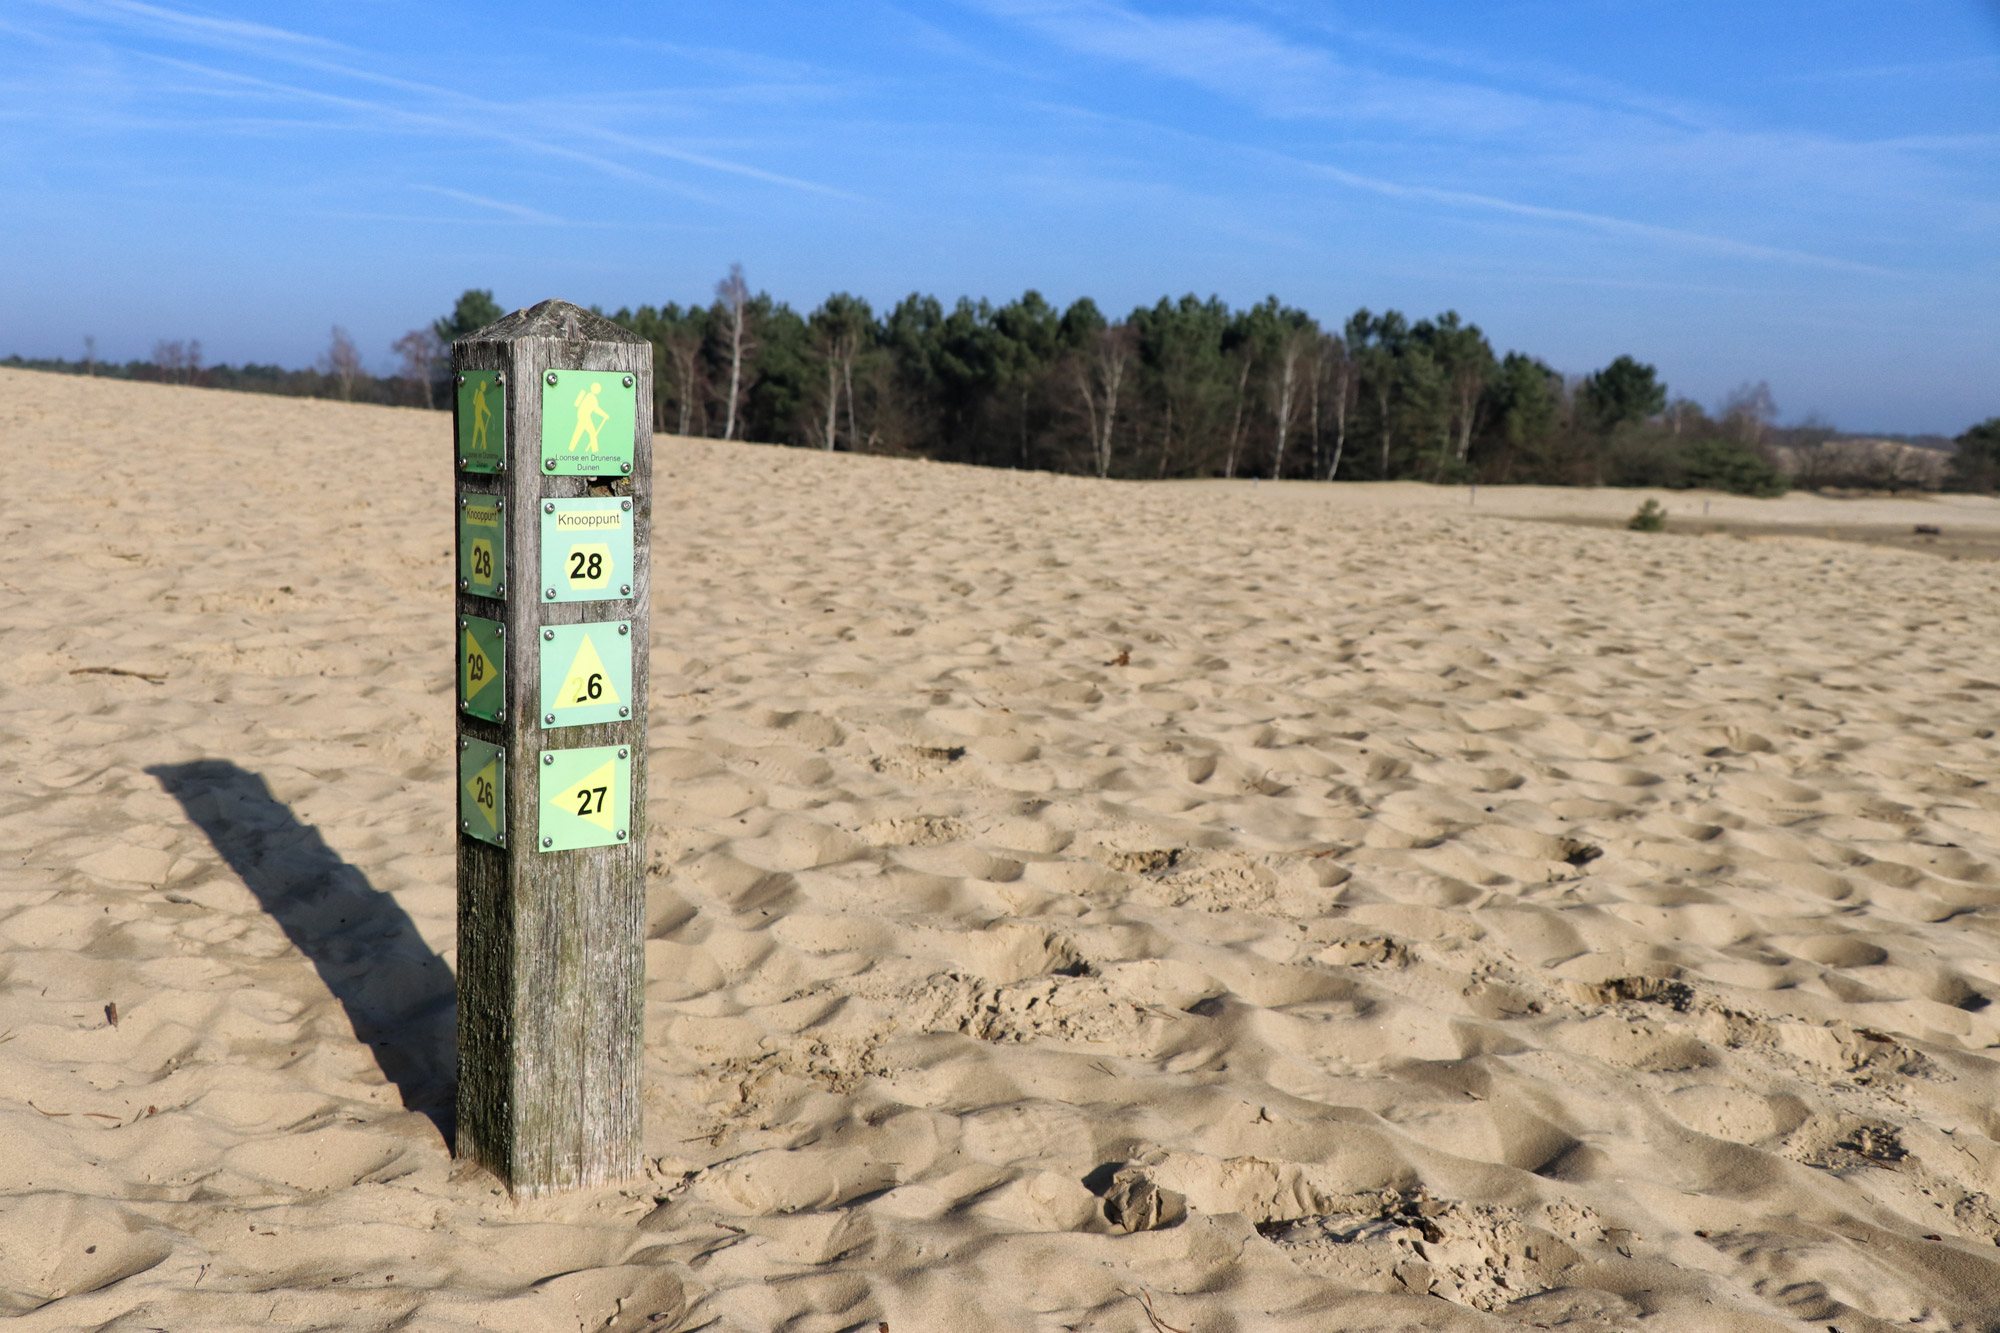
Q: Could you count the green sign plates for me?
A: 8